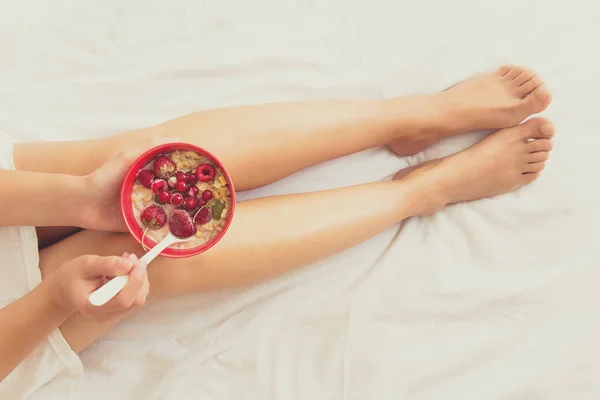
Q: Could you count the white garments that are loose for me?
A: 1